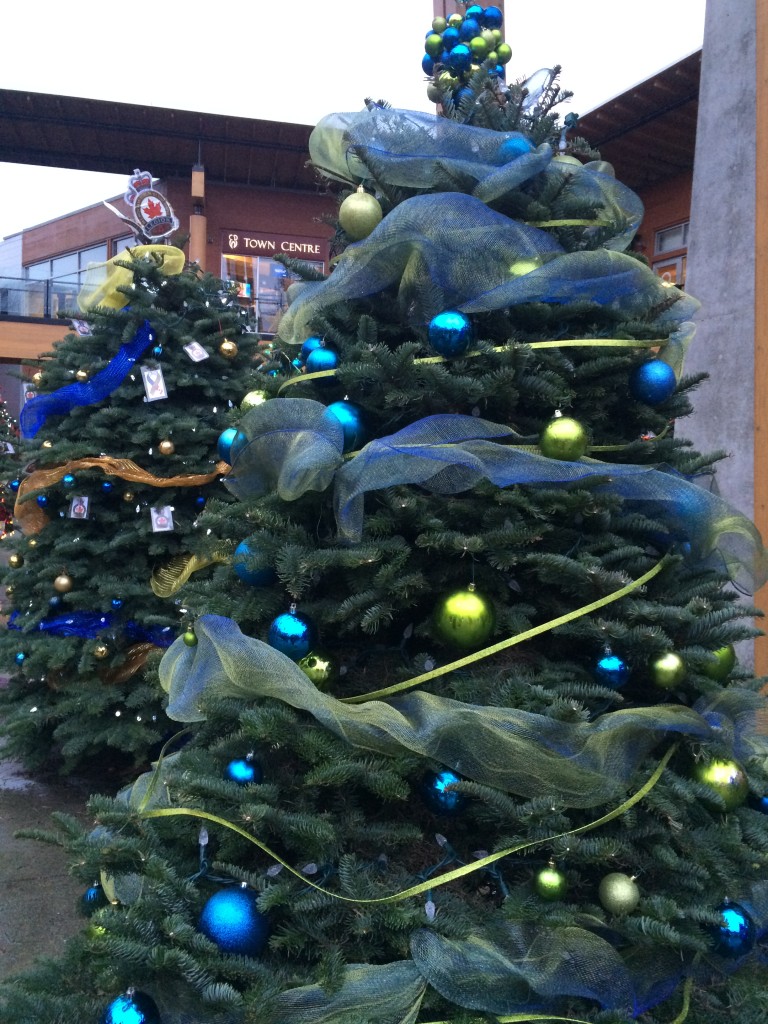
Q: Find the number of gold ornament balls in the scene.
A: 11